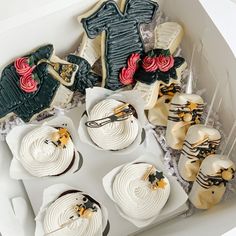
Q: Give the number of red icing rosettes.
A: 6